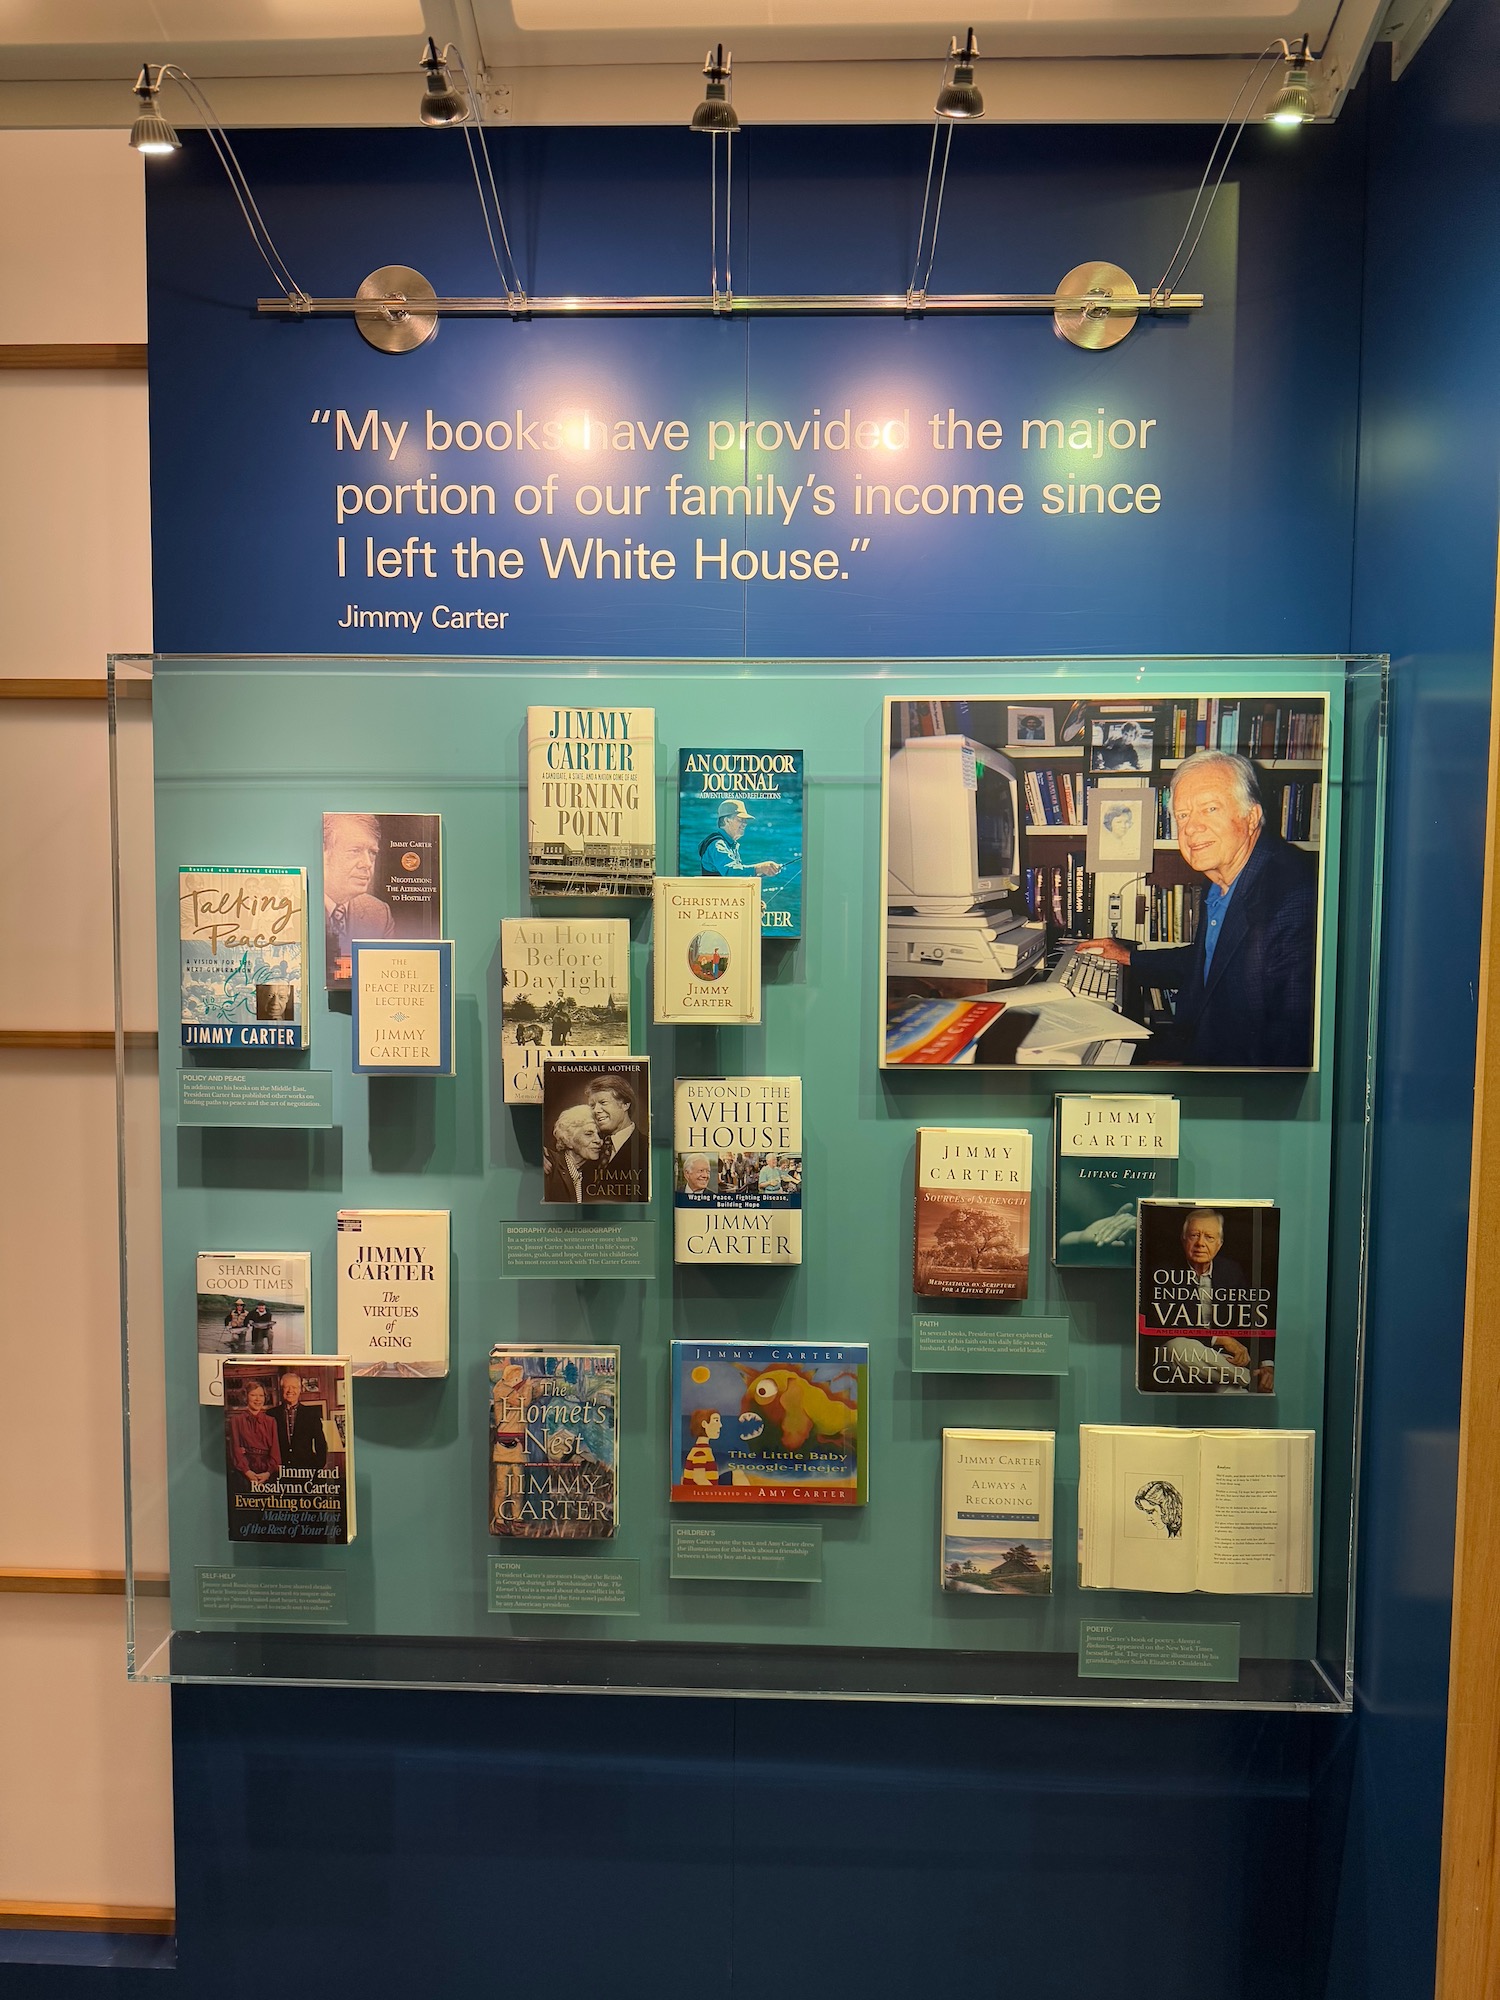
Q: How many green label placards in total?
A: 7